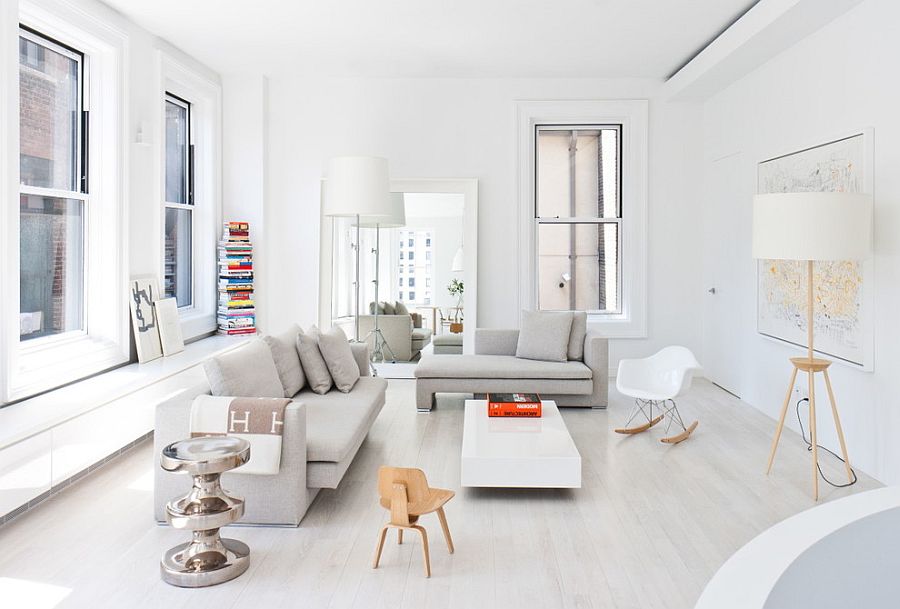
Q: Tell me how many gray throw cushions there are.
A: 6